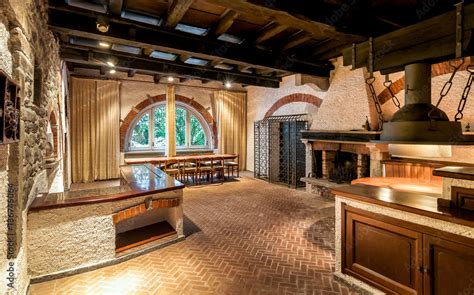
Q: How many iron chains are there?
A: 4